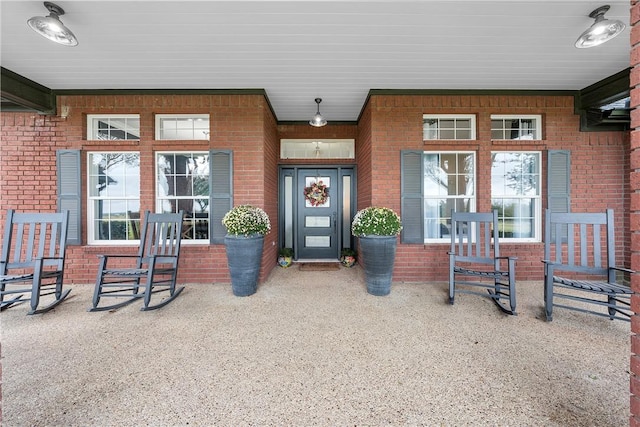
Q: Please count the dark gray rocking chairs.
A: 4